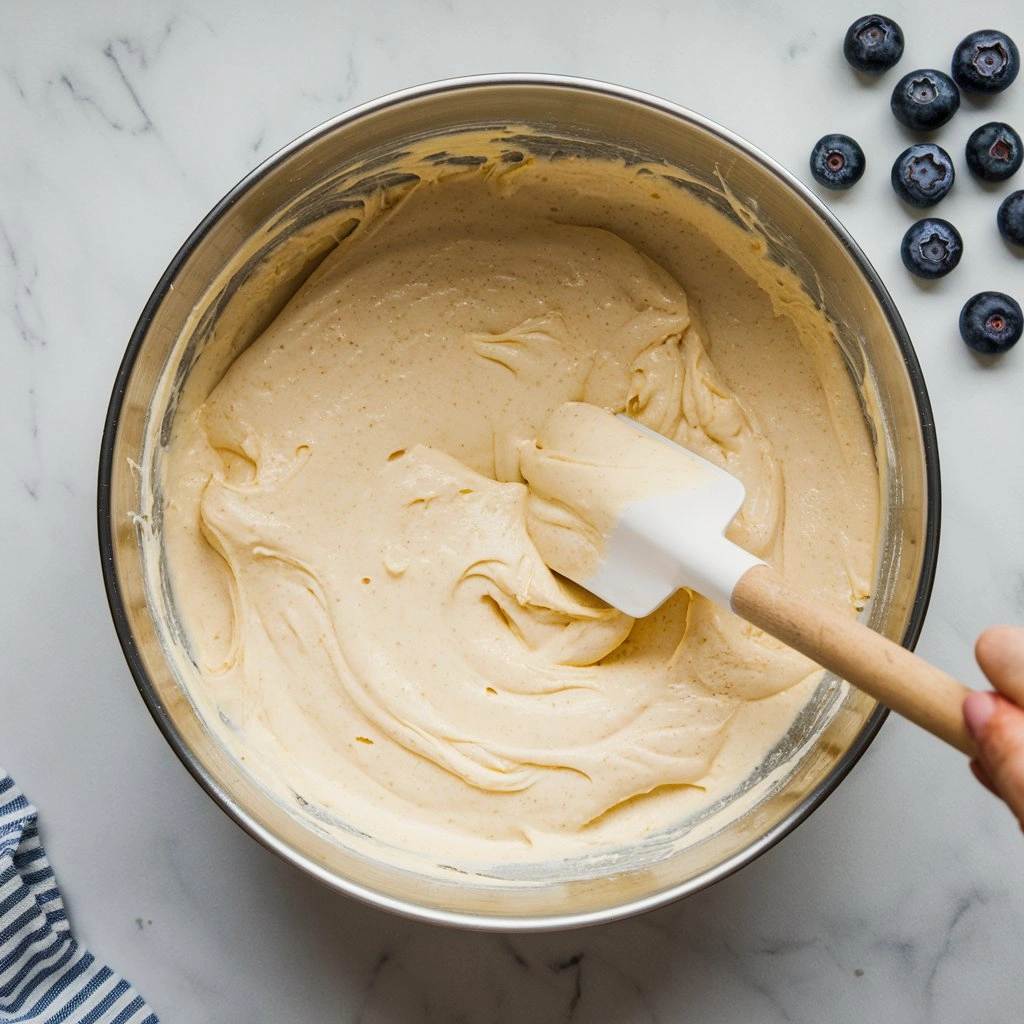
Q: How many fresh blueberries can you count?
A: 9